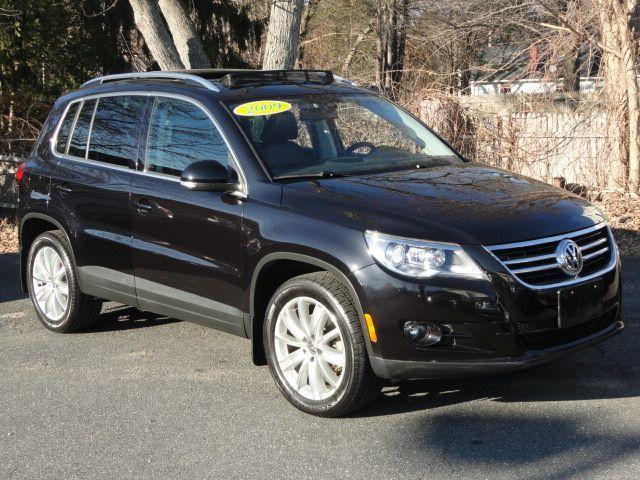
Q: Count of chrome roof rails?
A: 2